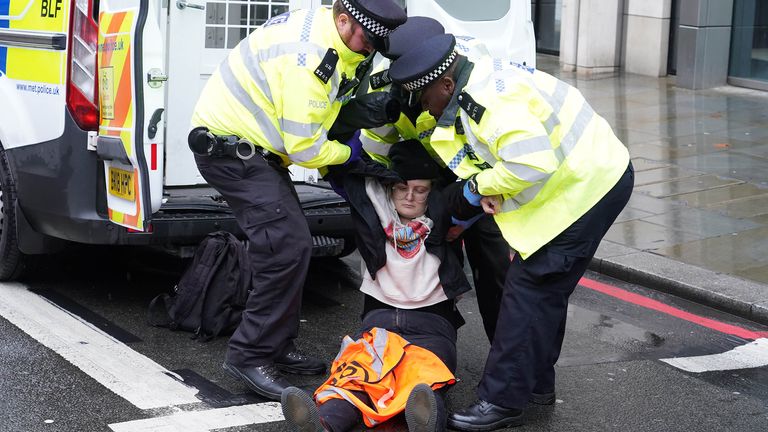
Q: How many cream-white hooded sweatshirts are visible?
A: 1